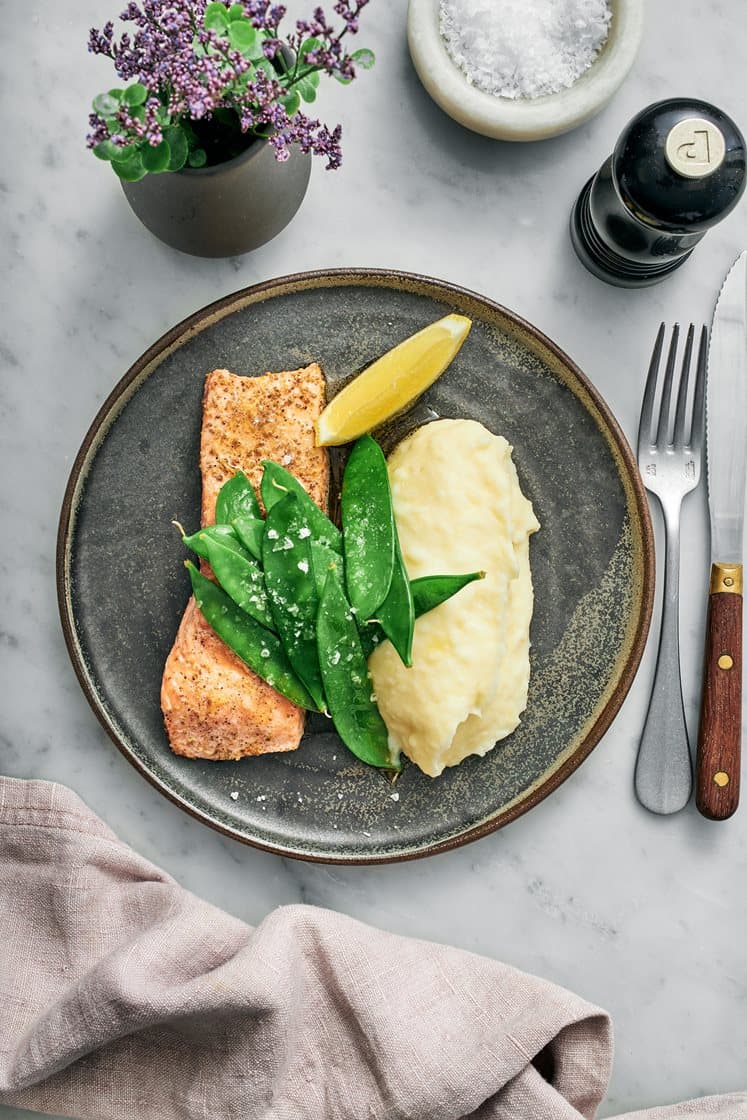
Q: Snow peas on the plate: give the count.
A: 11